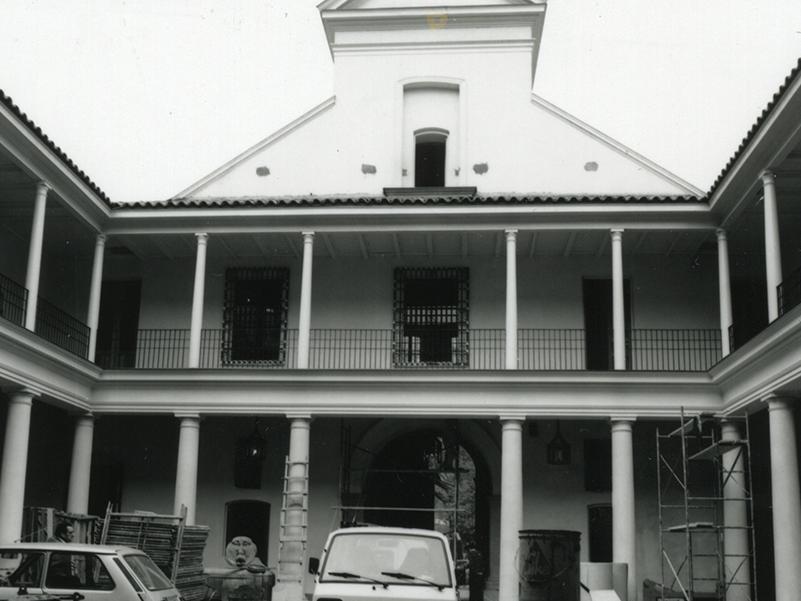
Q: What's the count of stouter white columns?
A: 8